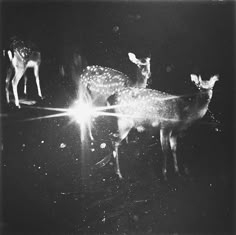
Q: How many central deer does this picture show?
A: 2